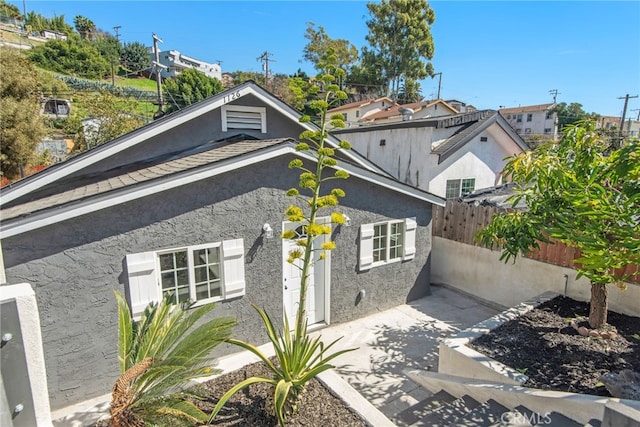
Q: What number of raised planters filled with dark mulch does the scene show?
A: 2